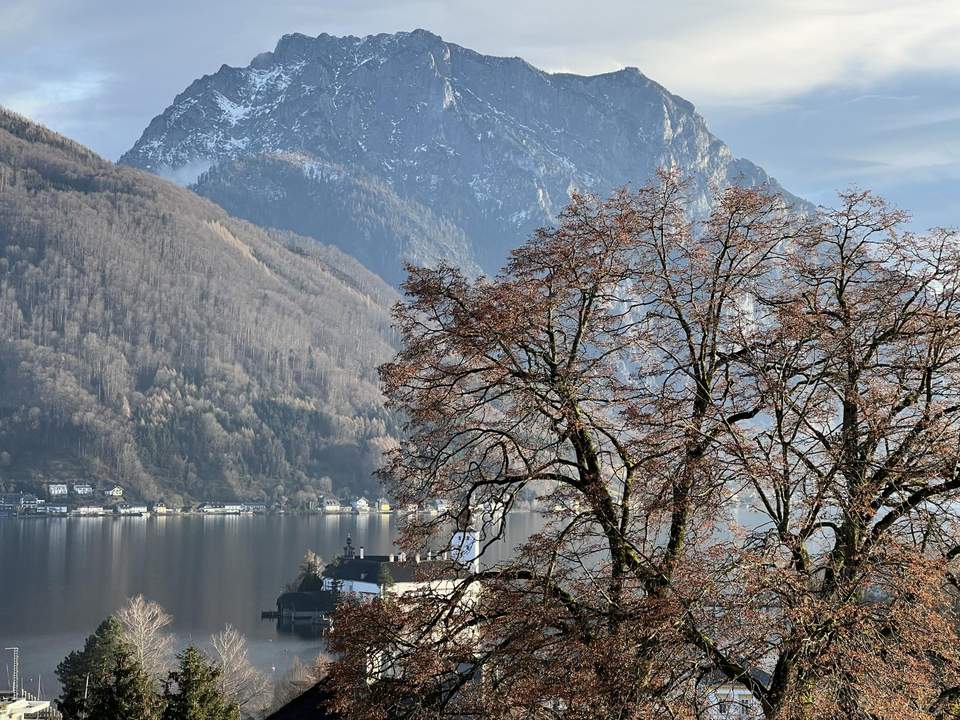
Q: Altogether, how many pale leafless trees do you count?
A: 2